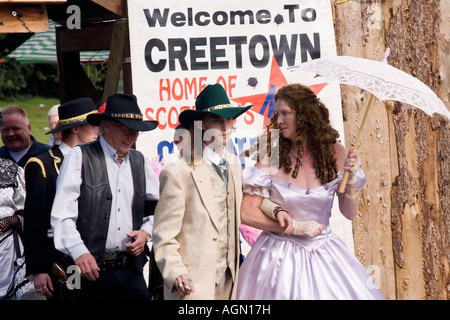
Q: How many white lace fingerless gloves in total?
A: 2